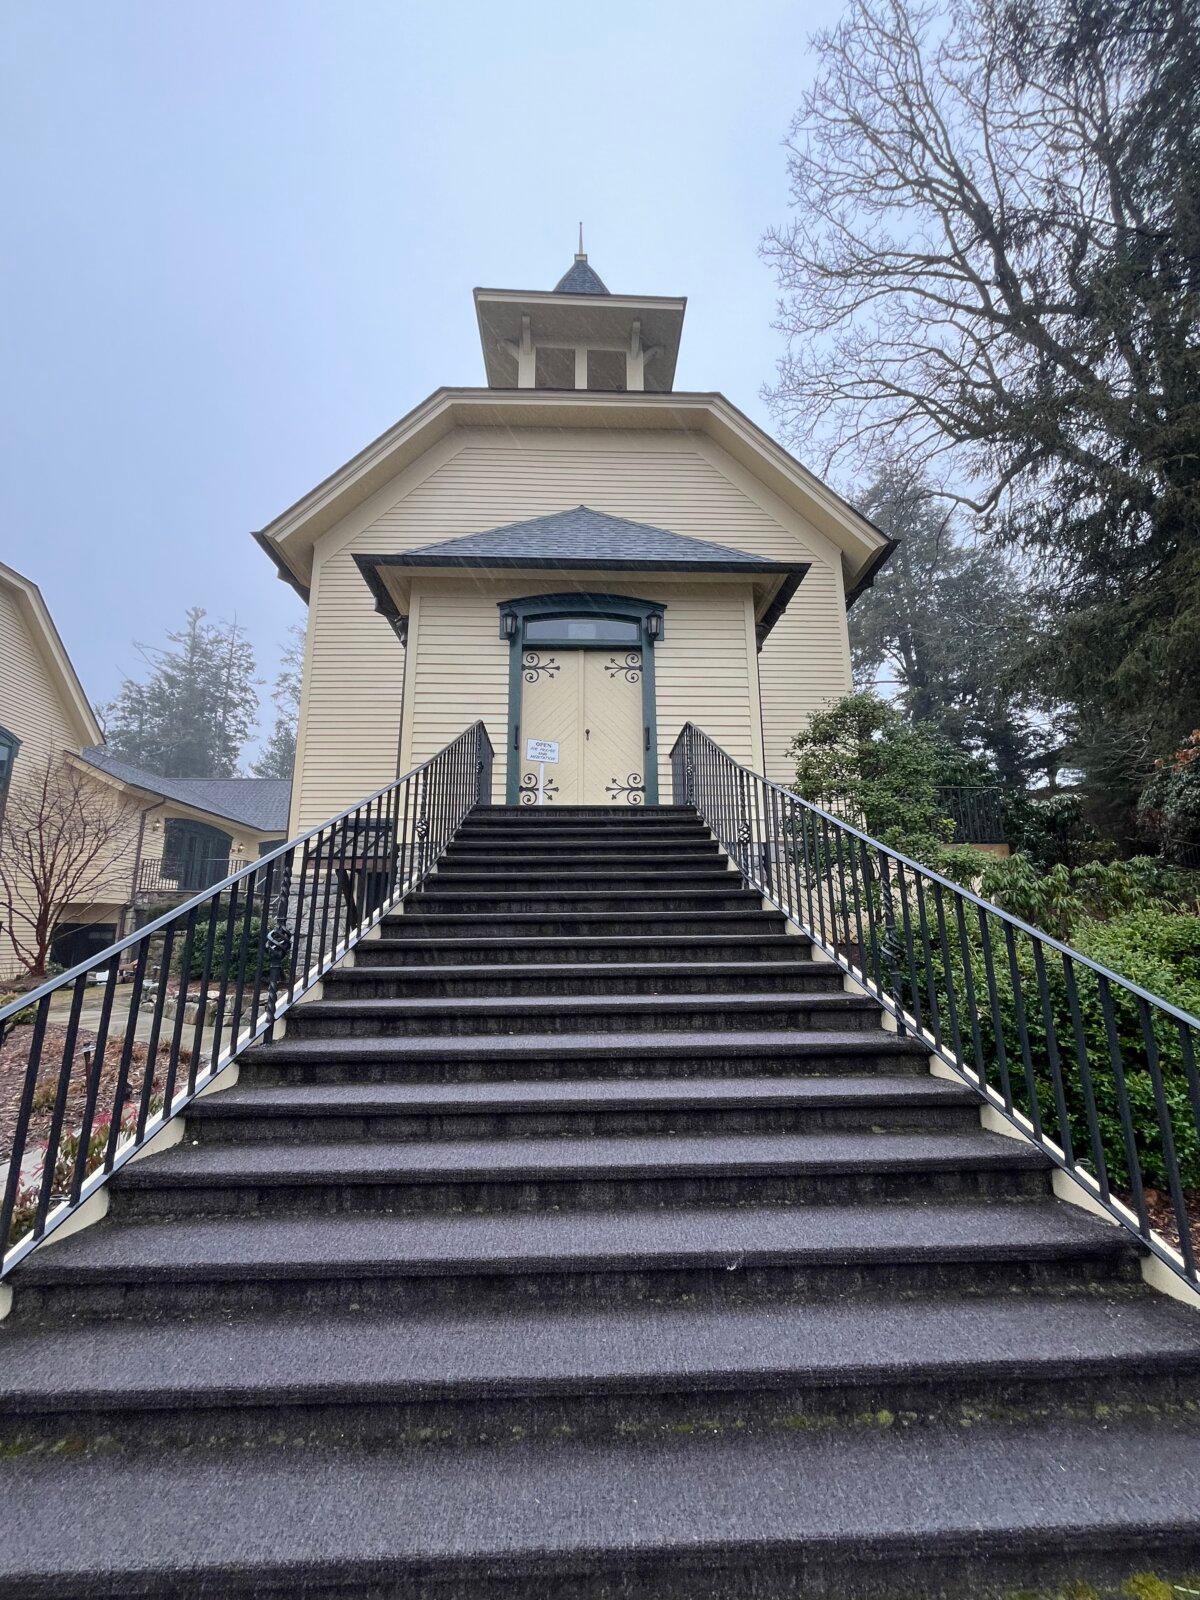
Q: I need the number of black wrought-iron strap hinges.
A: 4